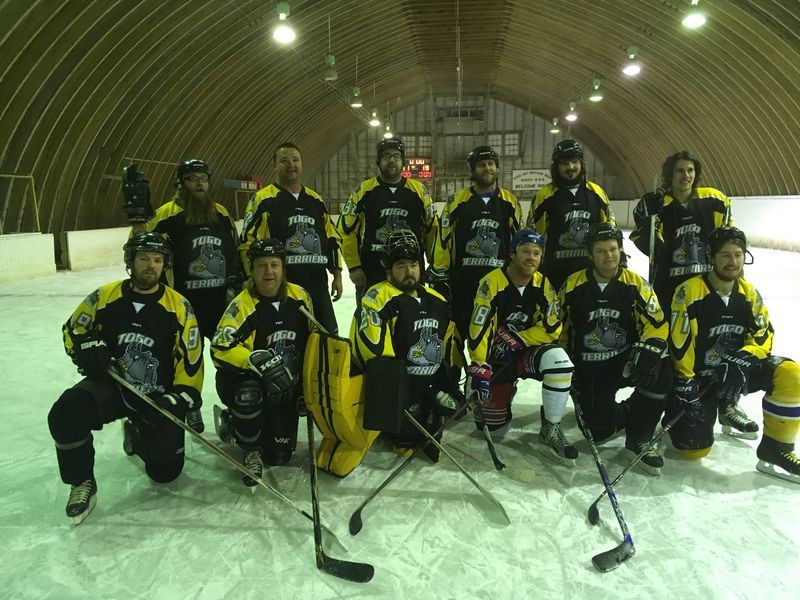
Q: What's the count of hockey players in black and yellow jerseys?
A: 12